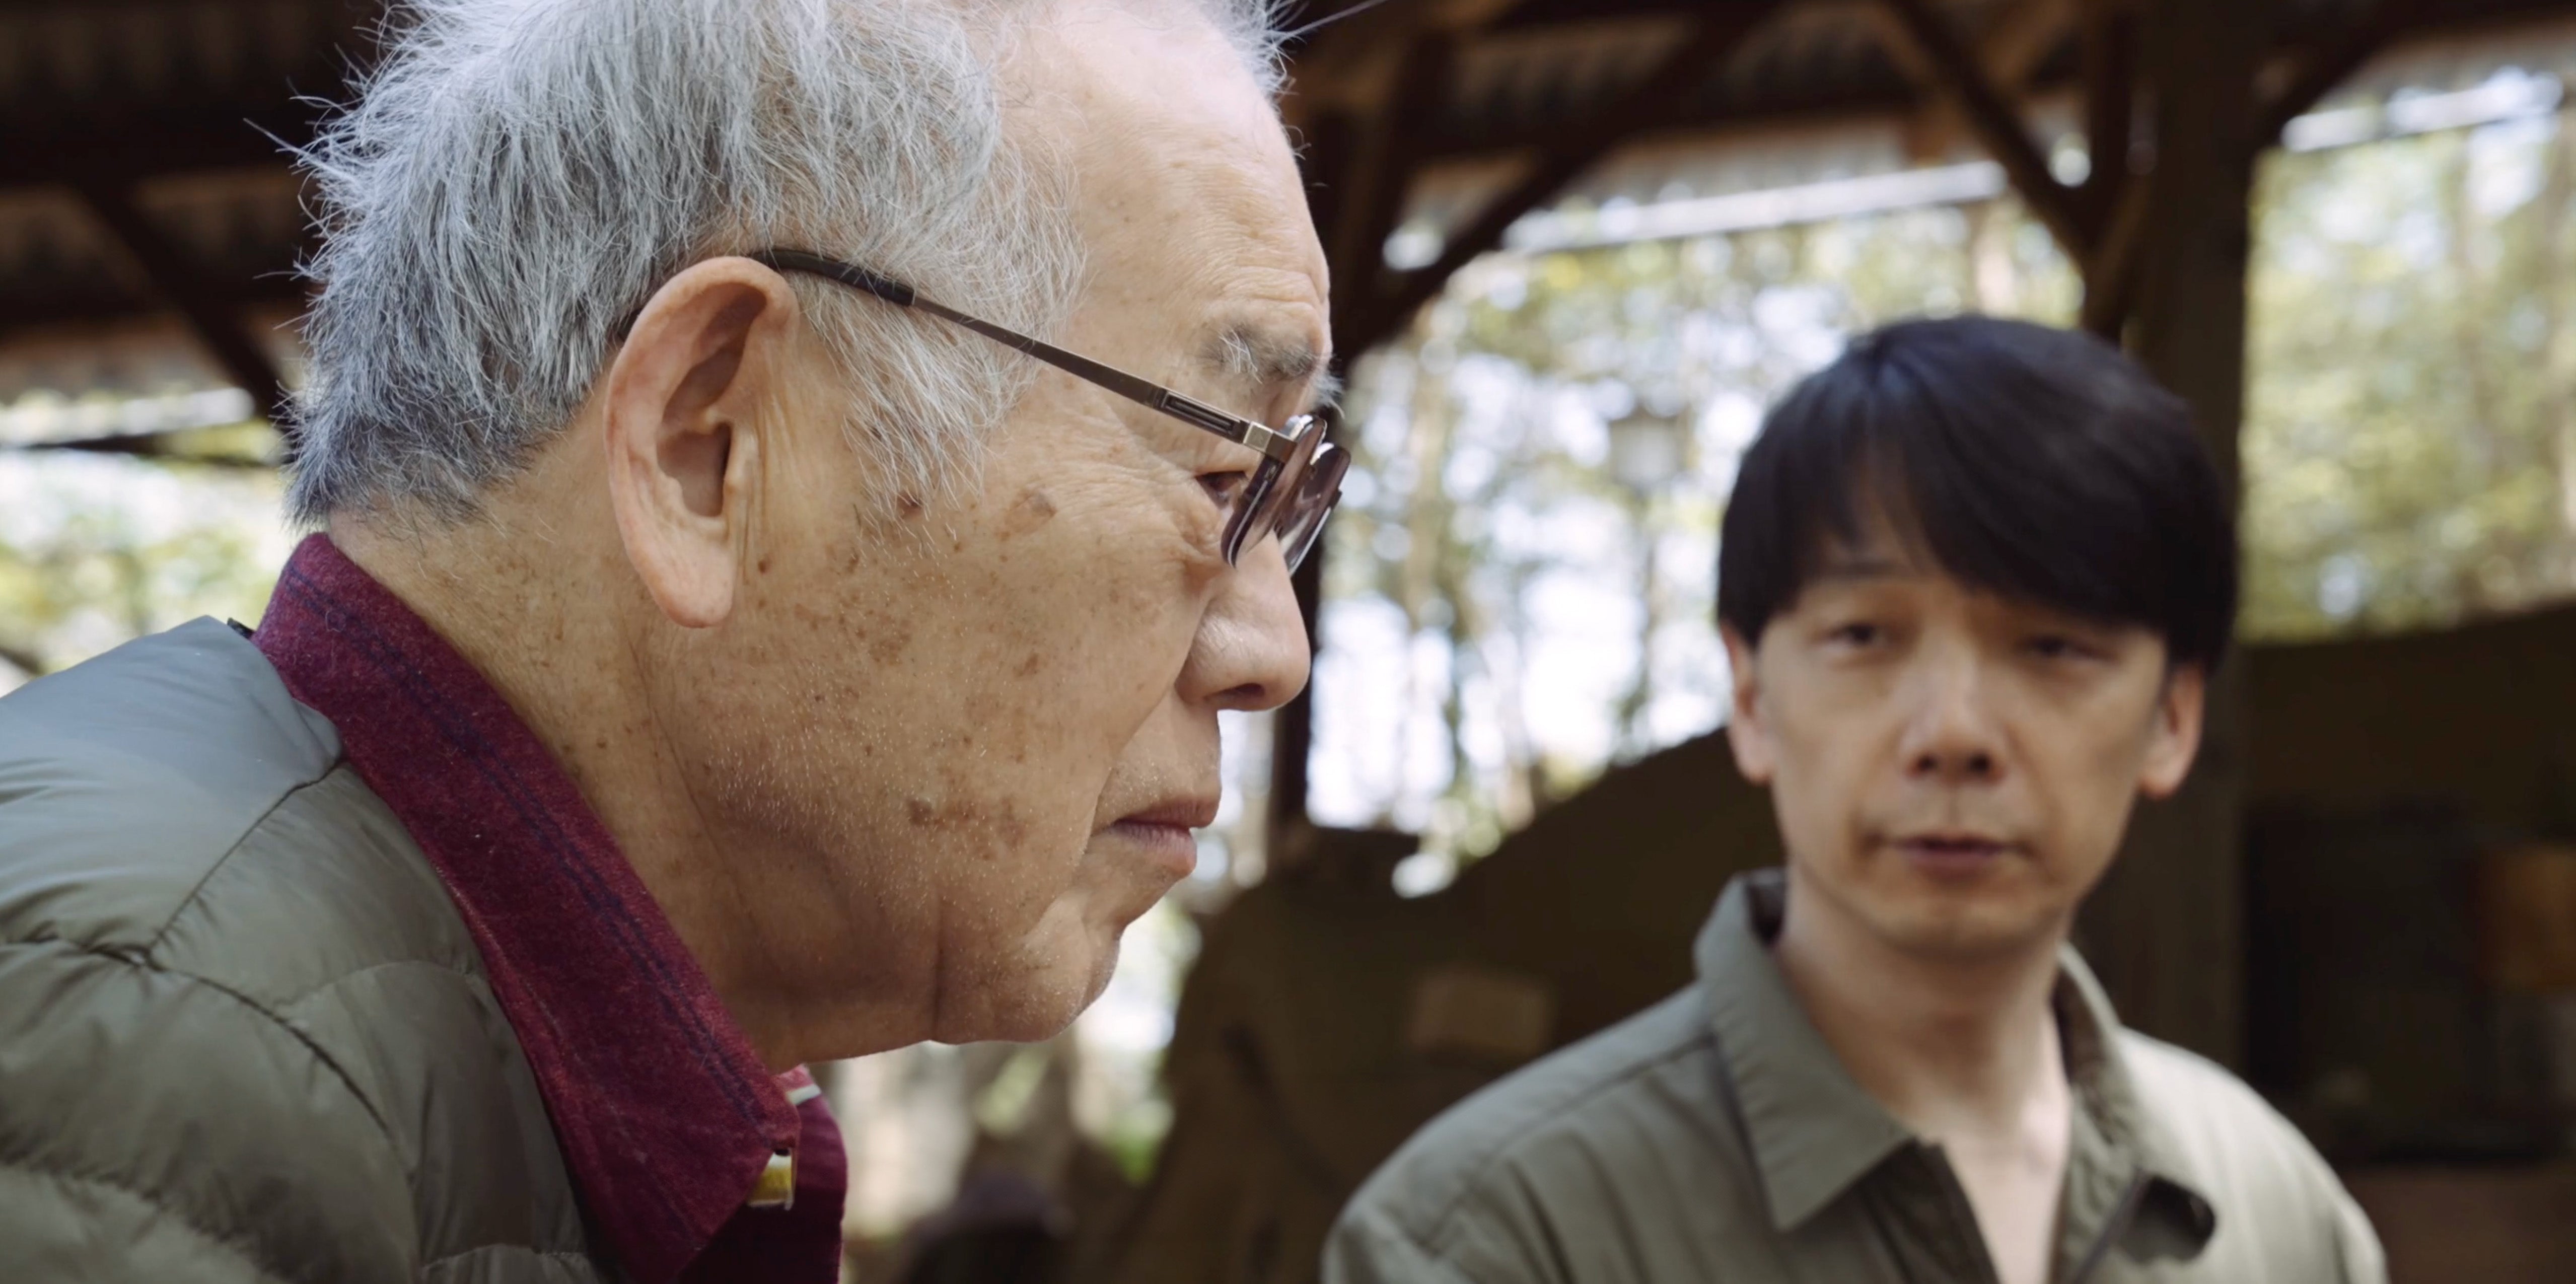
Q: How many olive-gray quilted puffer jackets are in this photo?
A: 1